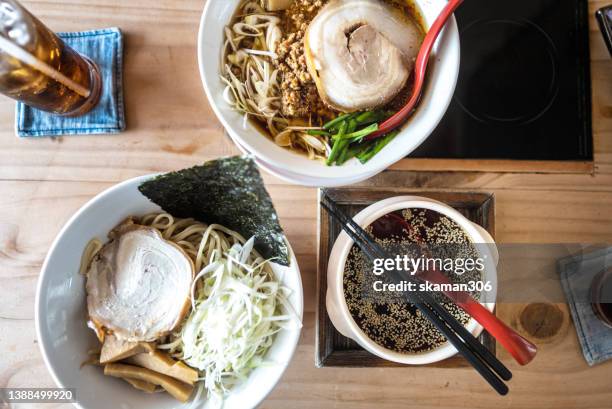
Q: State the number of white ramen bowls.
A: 2